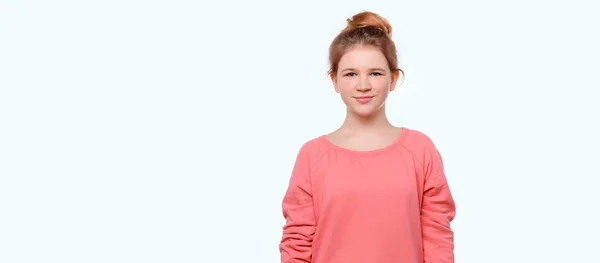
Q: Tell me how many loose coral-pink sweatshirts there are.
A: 1